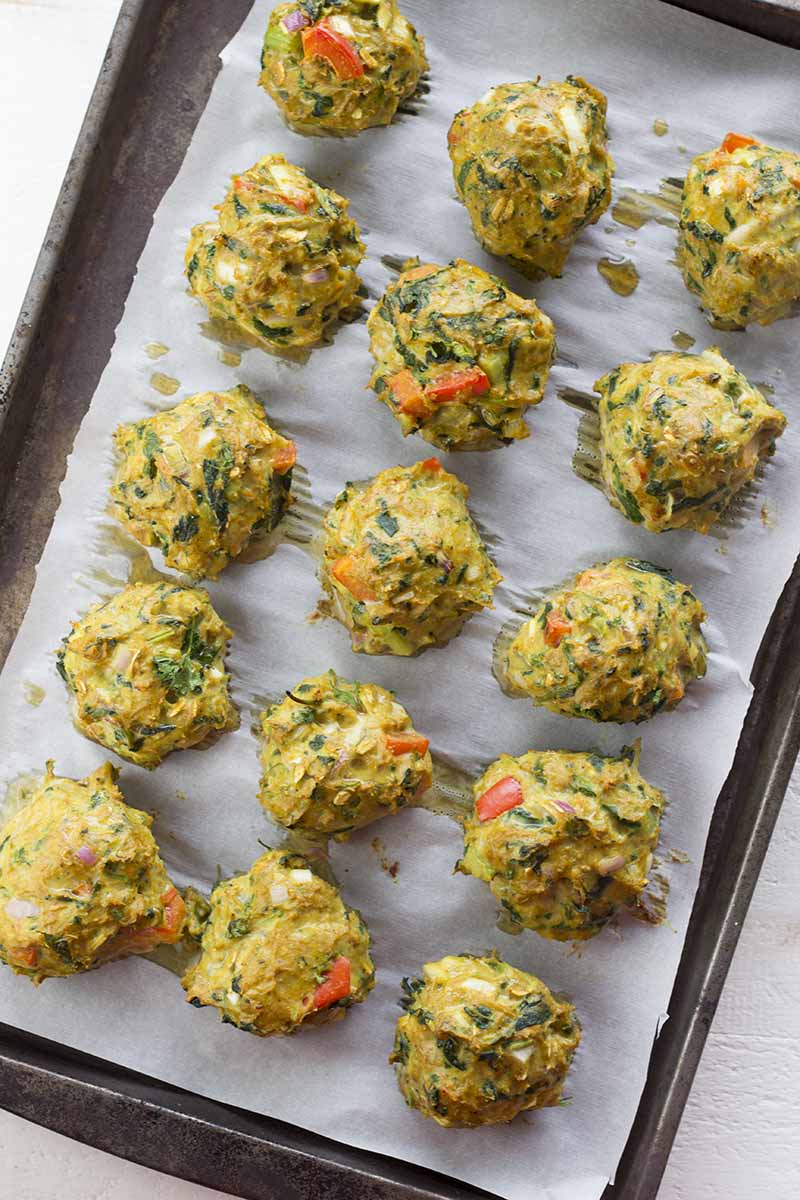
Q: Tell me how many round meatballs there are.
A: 15